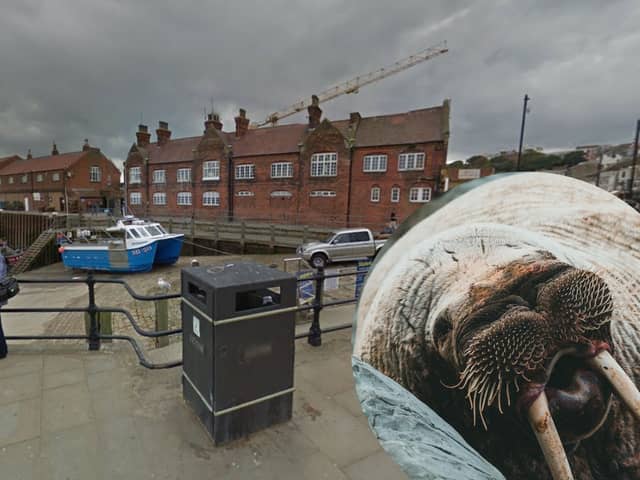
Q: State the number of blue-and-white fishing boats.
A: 1